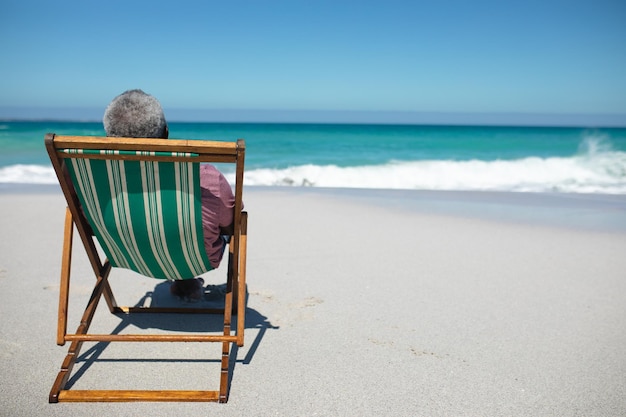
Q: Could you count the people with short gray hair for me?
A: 1